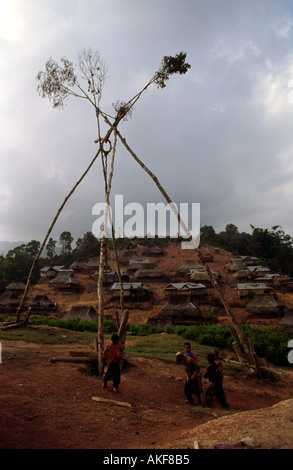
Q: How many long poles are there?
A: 4